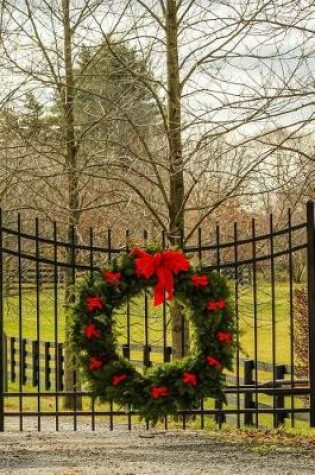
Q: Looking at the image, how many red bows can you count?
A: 12